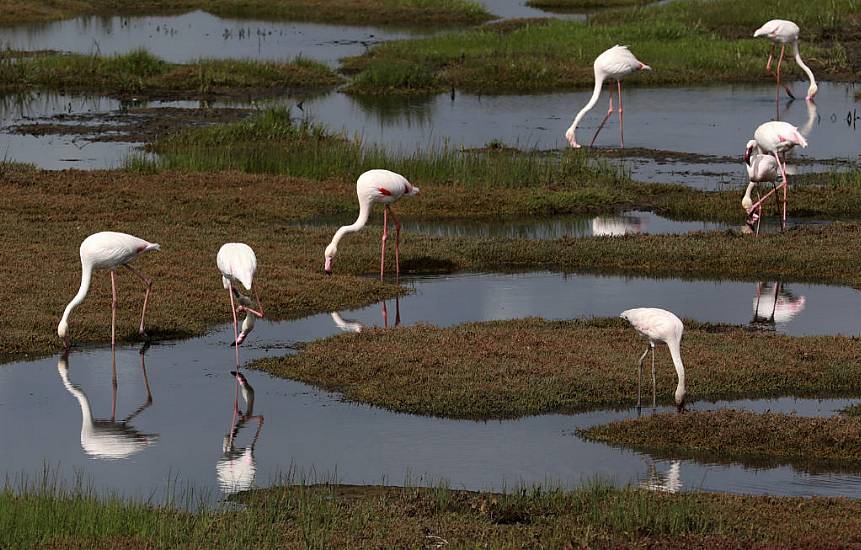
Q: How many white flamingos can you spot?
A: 8